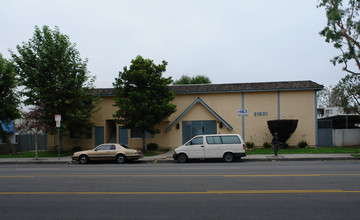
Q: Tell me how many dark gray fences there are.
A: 1